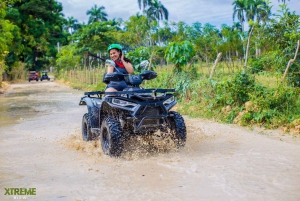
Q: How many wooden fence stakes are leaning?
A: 3